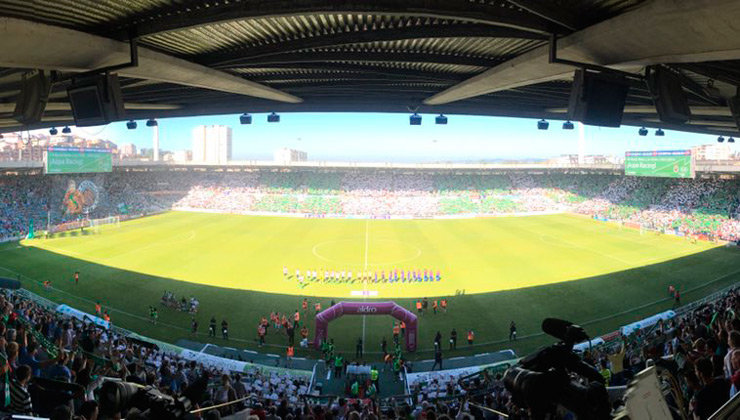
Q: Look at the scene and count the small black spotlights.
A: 14